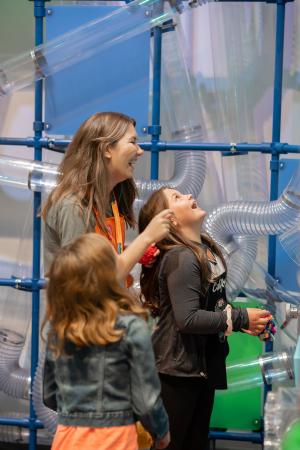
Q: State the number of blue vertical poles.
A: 3